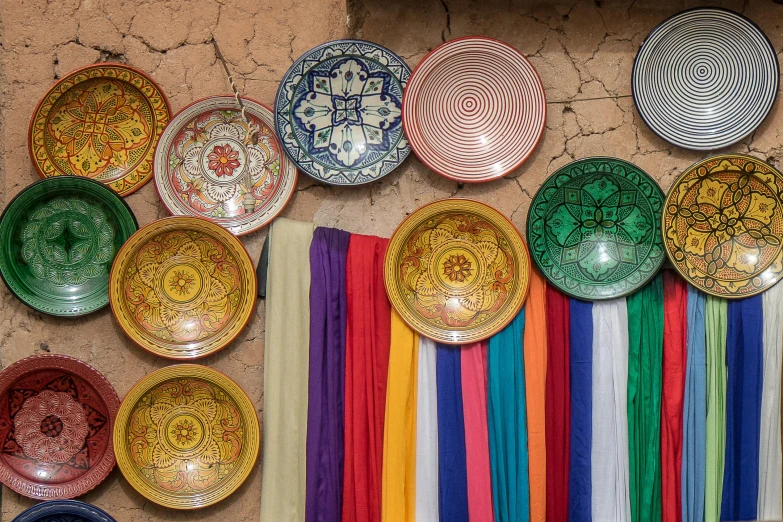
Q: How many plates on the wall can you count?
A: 13